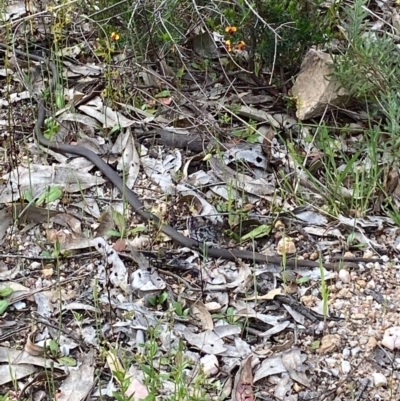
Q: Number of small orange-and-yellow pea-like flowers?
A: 4